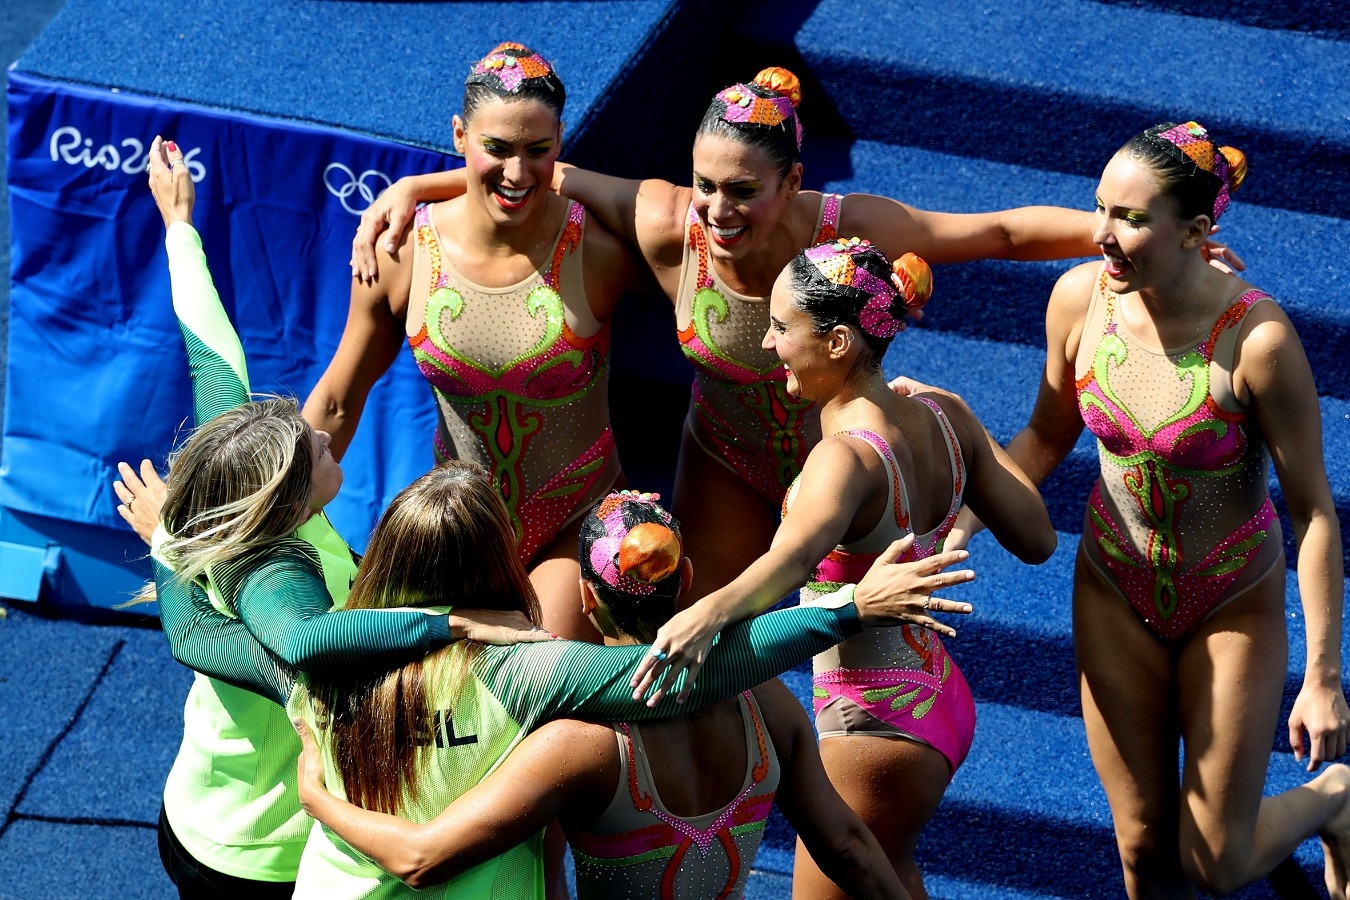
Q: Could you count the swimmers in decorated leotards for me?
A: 5